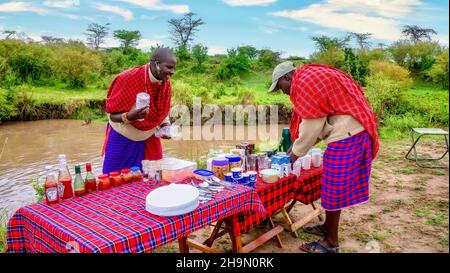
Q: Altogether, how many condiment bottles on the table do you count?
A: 4